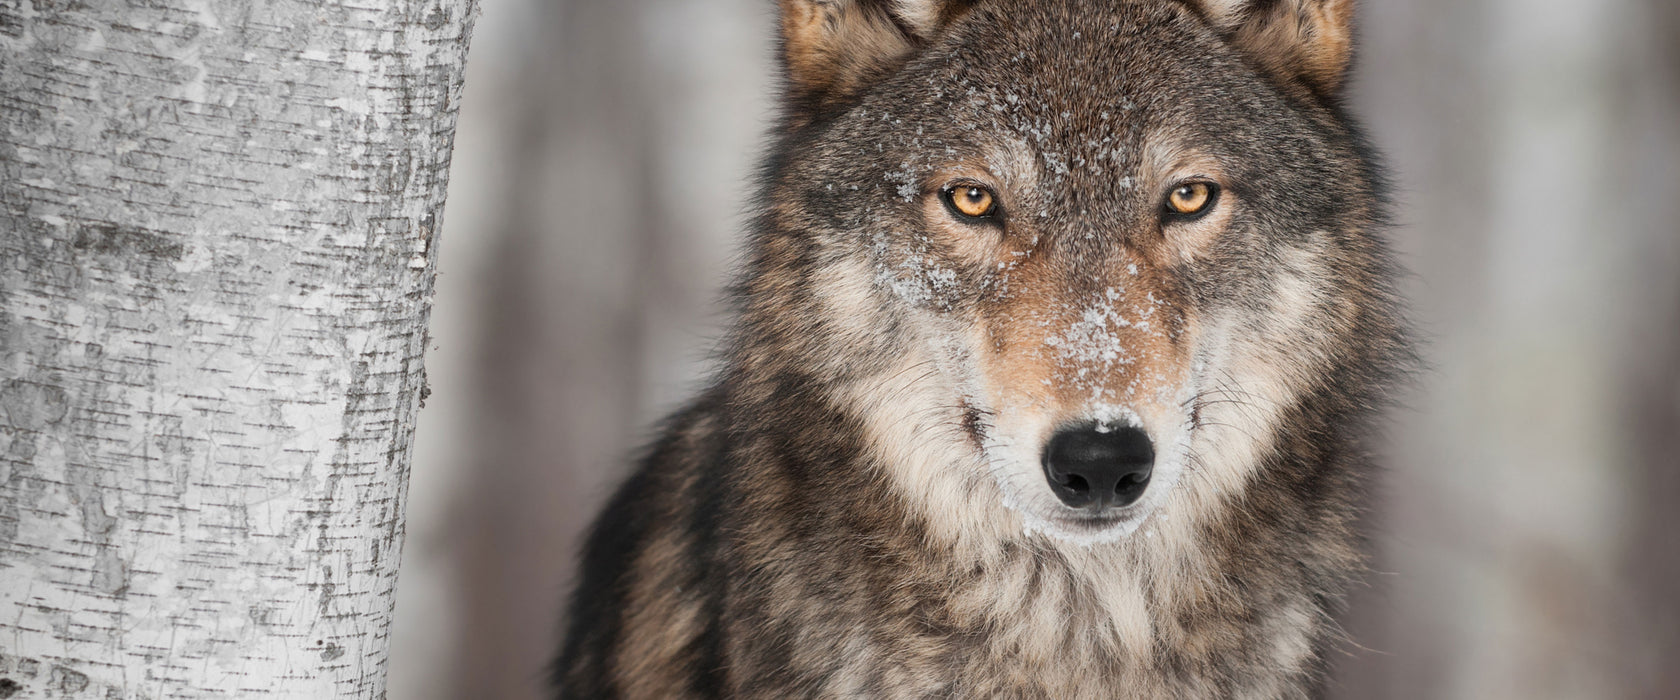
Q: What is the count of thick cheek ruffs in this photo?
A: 2